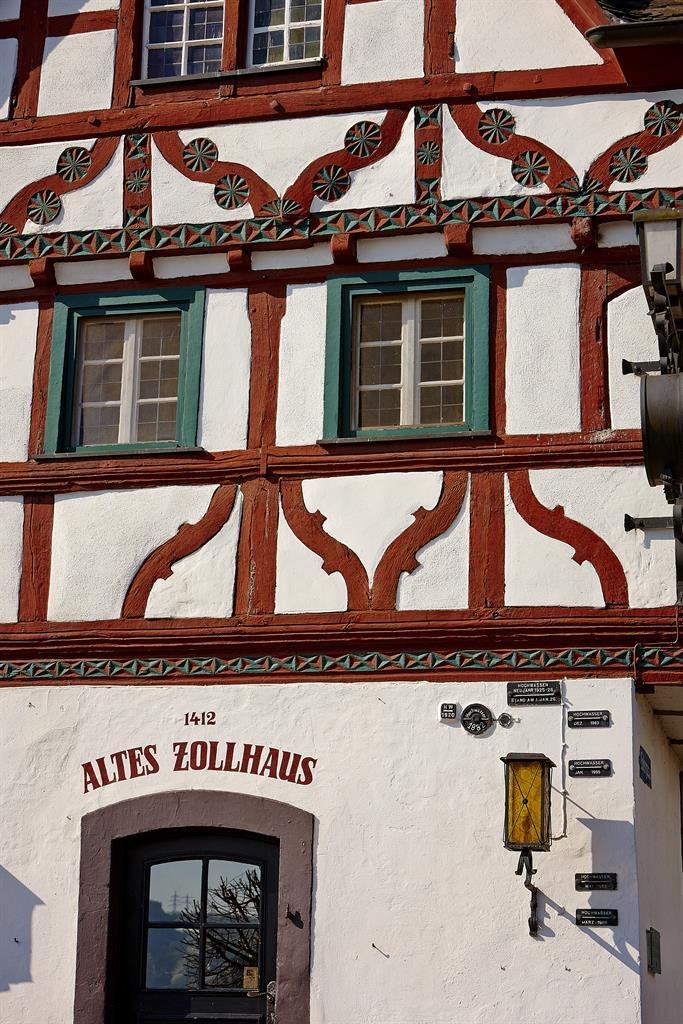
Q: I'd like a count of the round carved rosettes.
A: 12